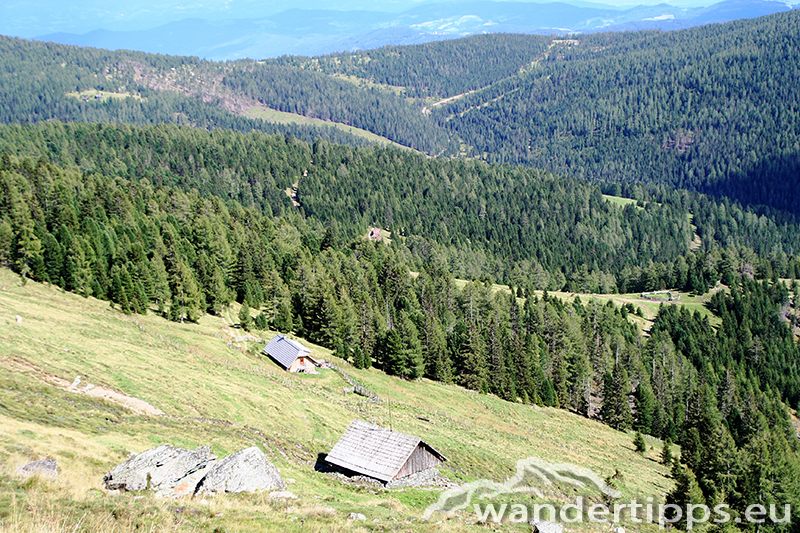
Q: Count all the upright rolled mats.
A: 0